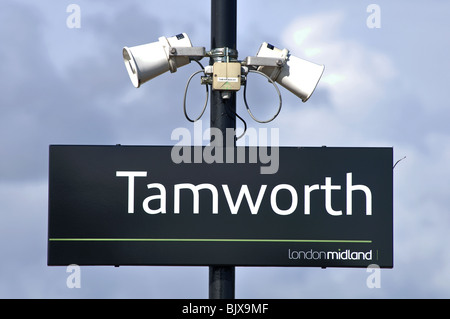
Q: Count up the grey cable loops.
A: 2